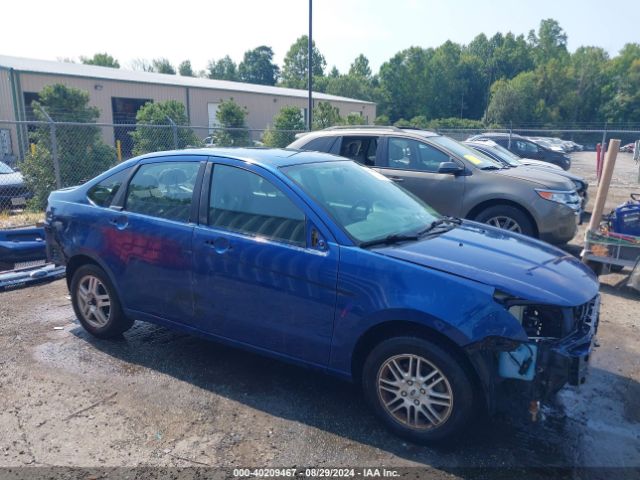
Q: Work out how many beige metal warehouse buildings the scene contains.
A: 1